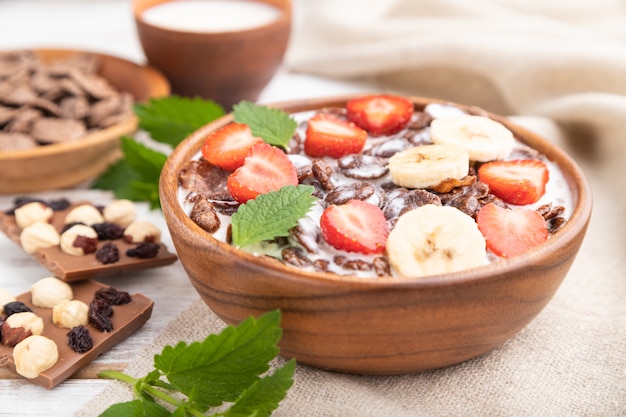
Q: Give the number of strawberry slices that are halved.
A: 7